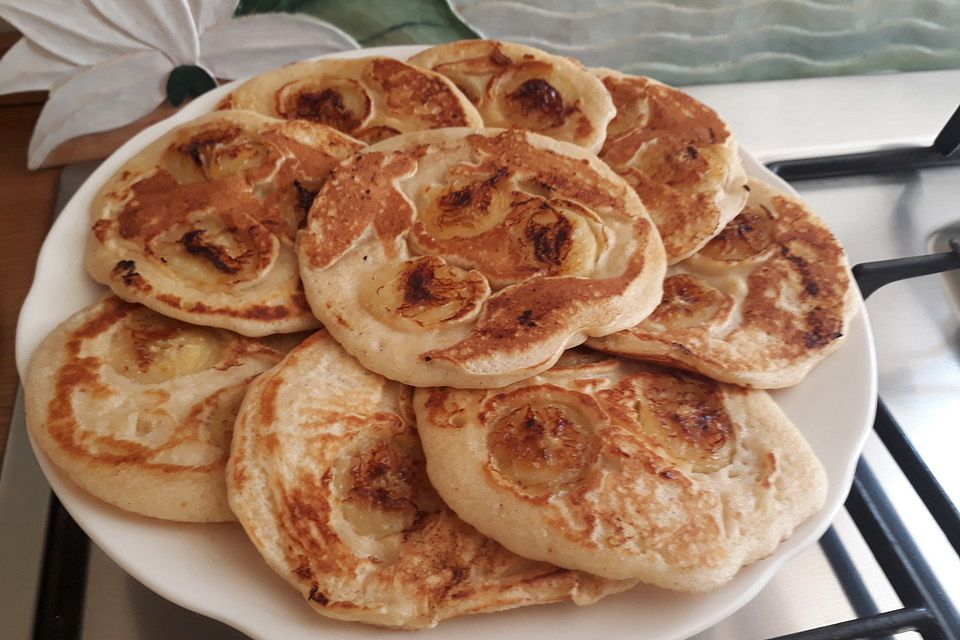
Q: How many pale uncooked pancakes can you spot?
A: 0